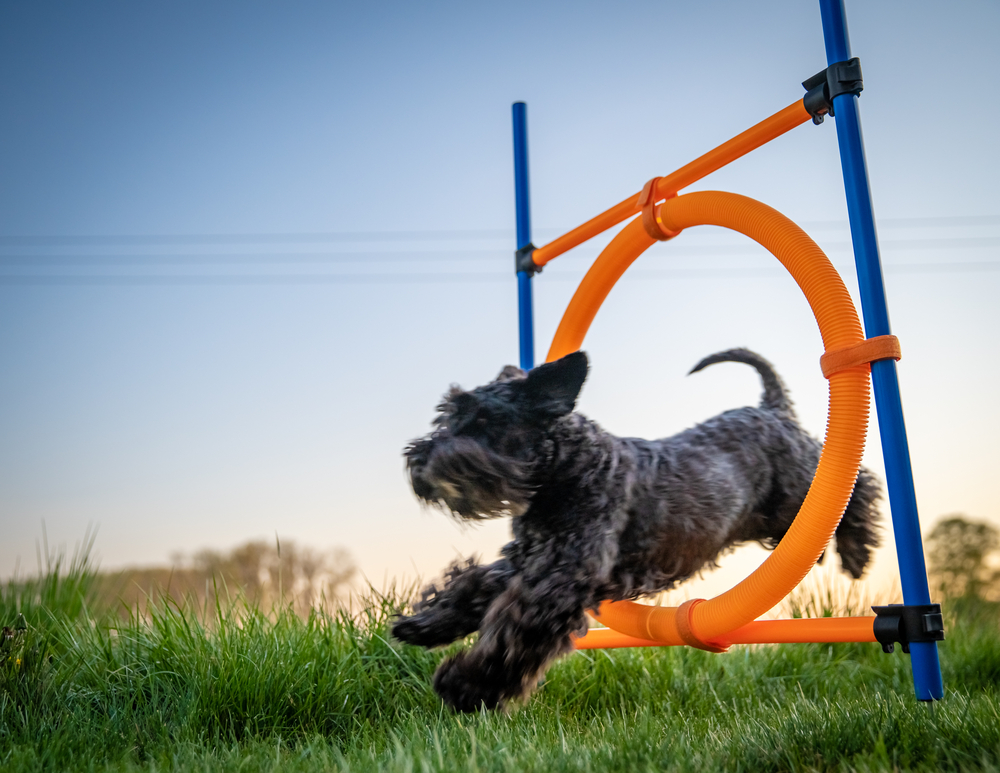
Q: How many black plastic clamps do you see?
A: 3